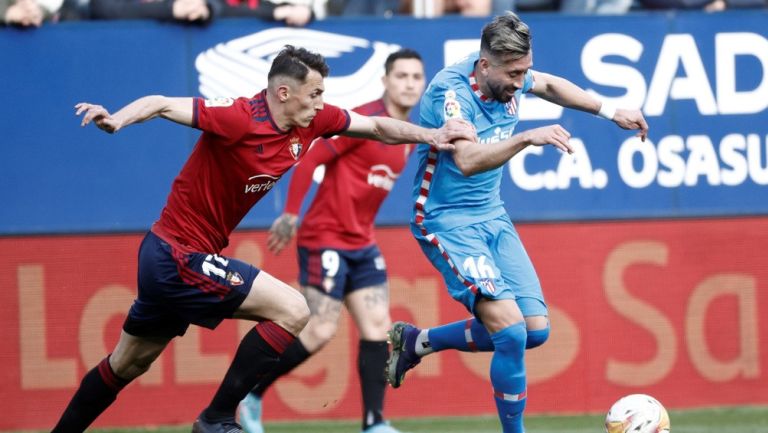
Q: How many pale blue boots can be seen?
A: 2